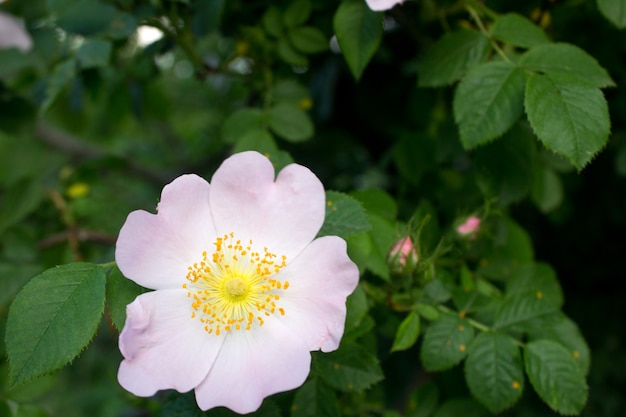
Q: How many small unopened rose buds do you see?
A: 2